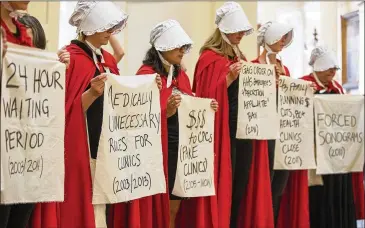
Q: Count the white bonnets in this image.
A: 5